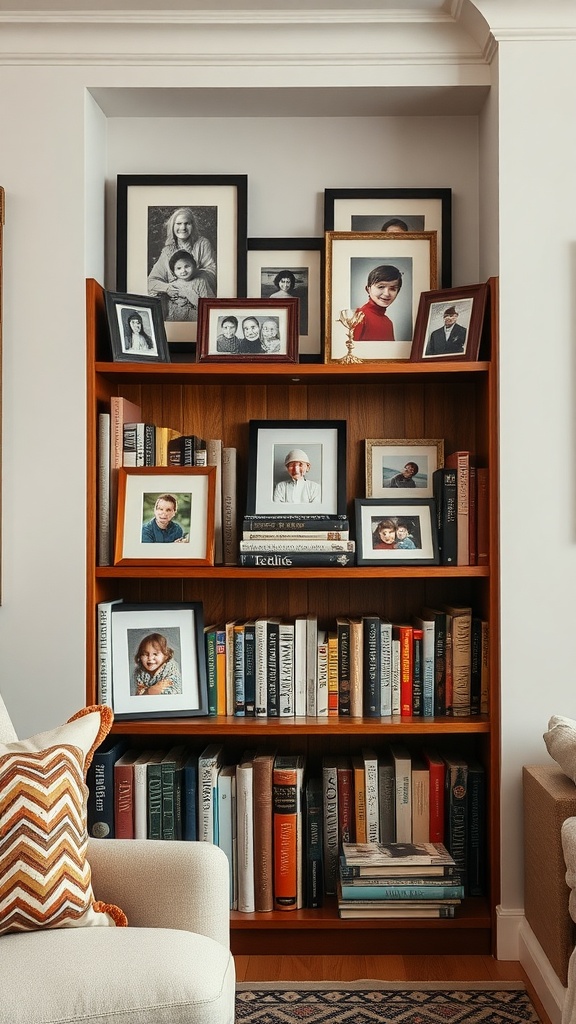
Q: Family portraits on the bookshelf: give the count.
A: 12